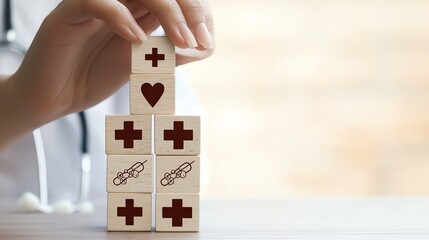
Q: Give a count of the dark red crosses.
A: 5